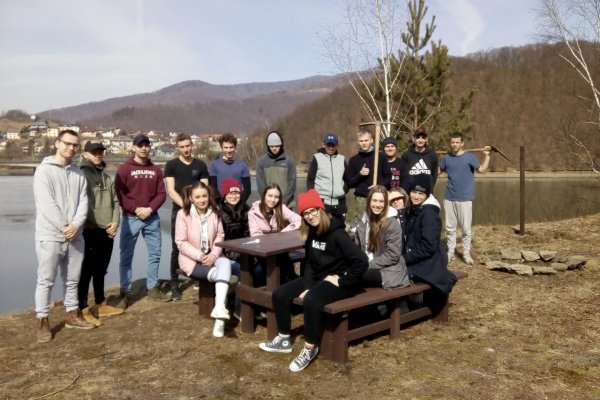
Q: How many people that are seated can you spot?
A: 7